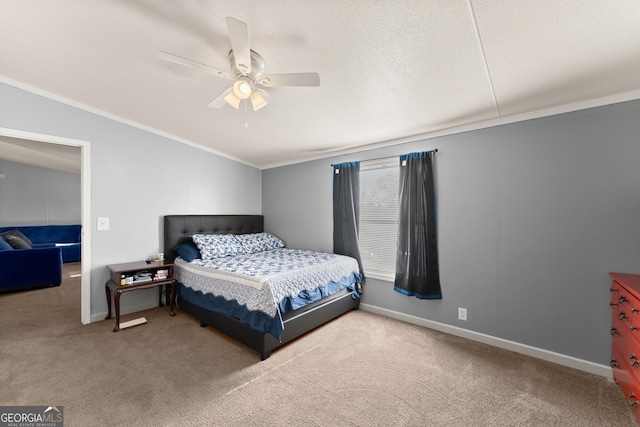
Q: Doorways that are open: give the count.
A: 1